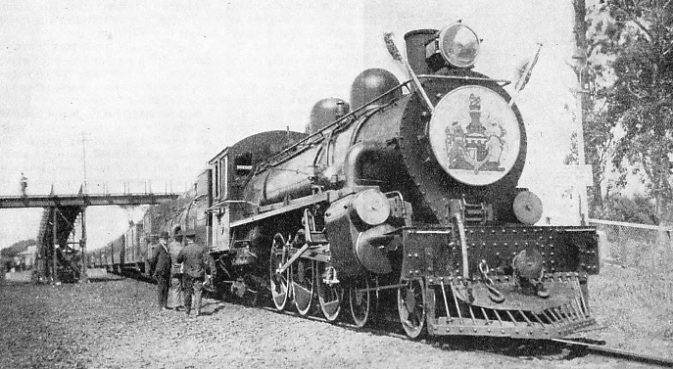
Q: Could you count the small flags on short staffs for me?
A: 2